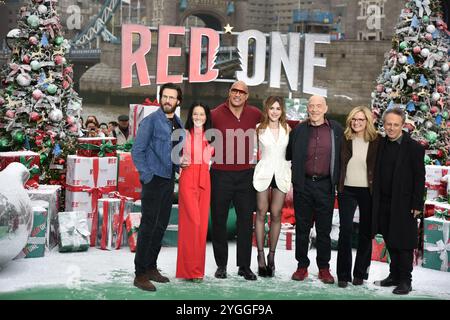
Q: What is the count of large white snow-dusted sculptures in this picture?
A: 1